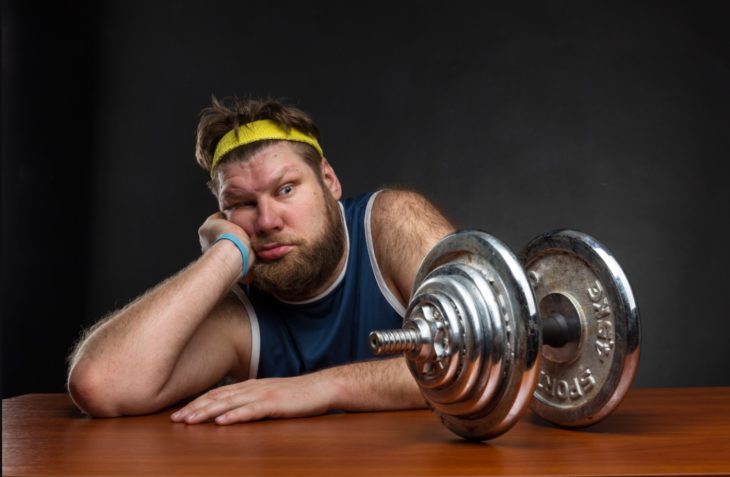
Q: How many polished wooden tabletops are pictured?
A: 1